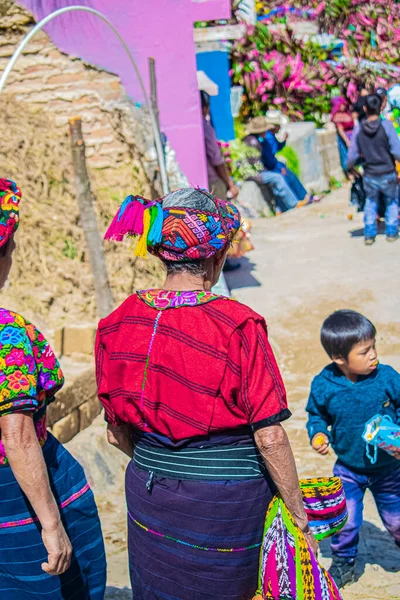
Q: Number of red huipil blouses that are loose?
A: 1